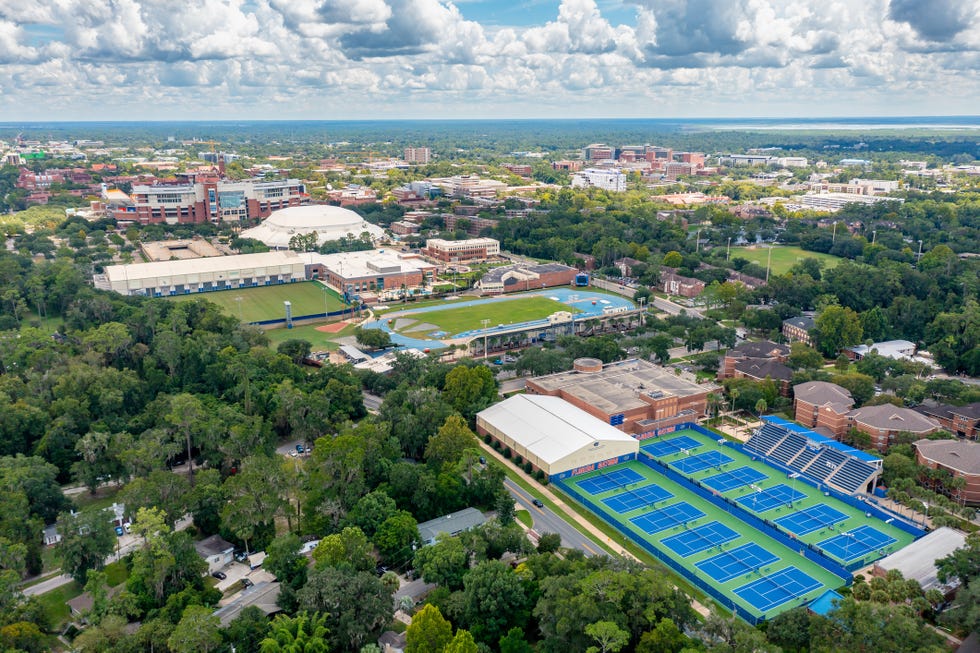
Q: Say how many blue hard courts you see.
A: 12